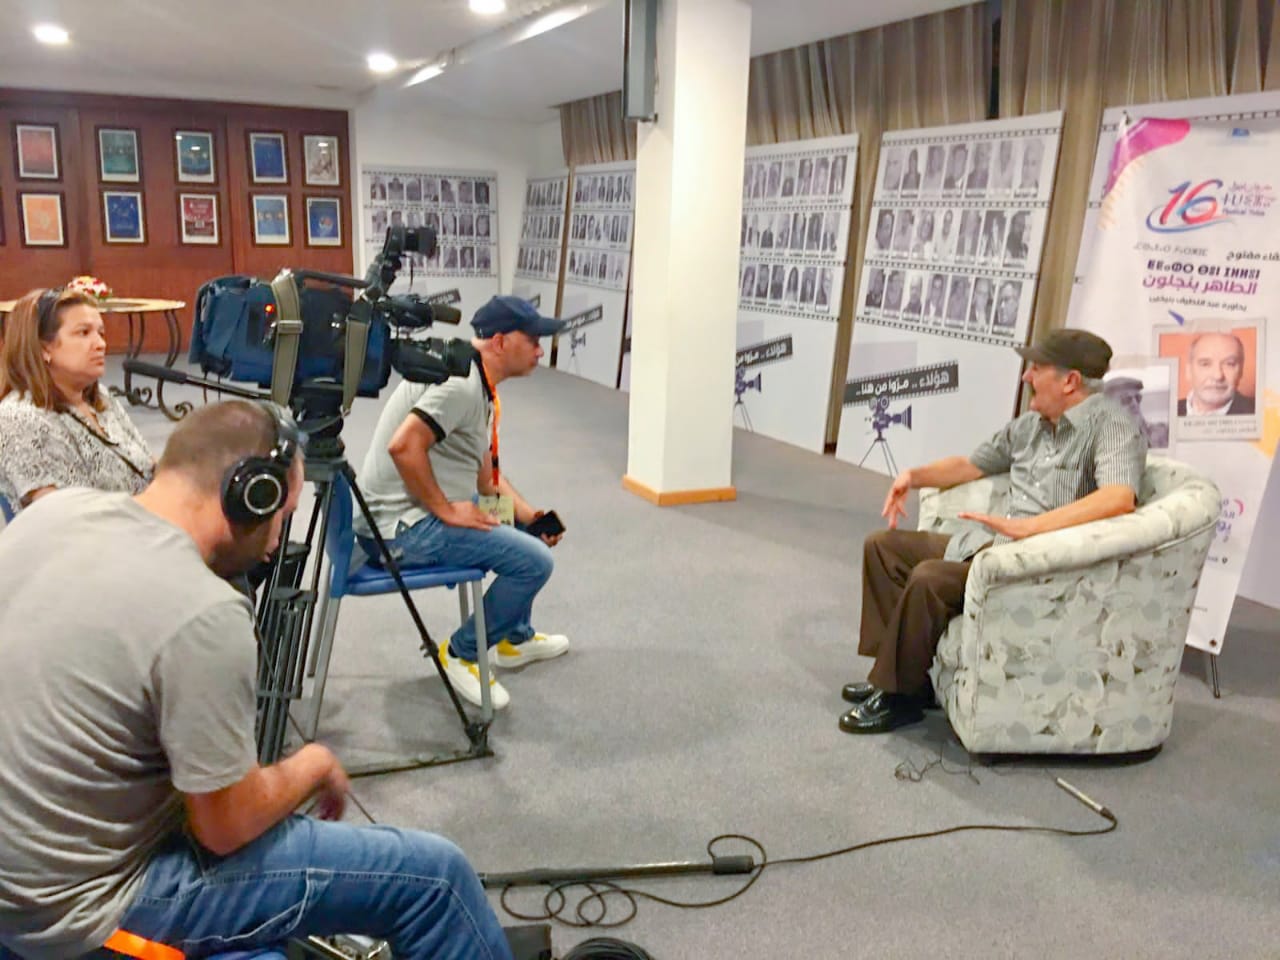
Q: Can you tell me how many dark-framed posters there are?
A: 10